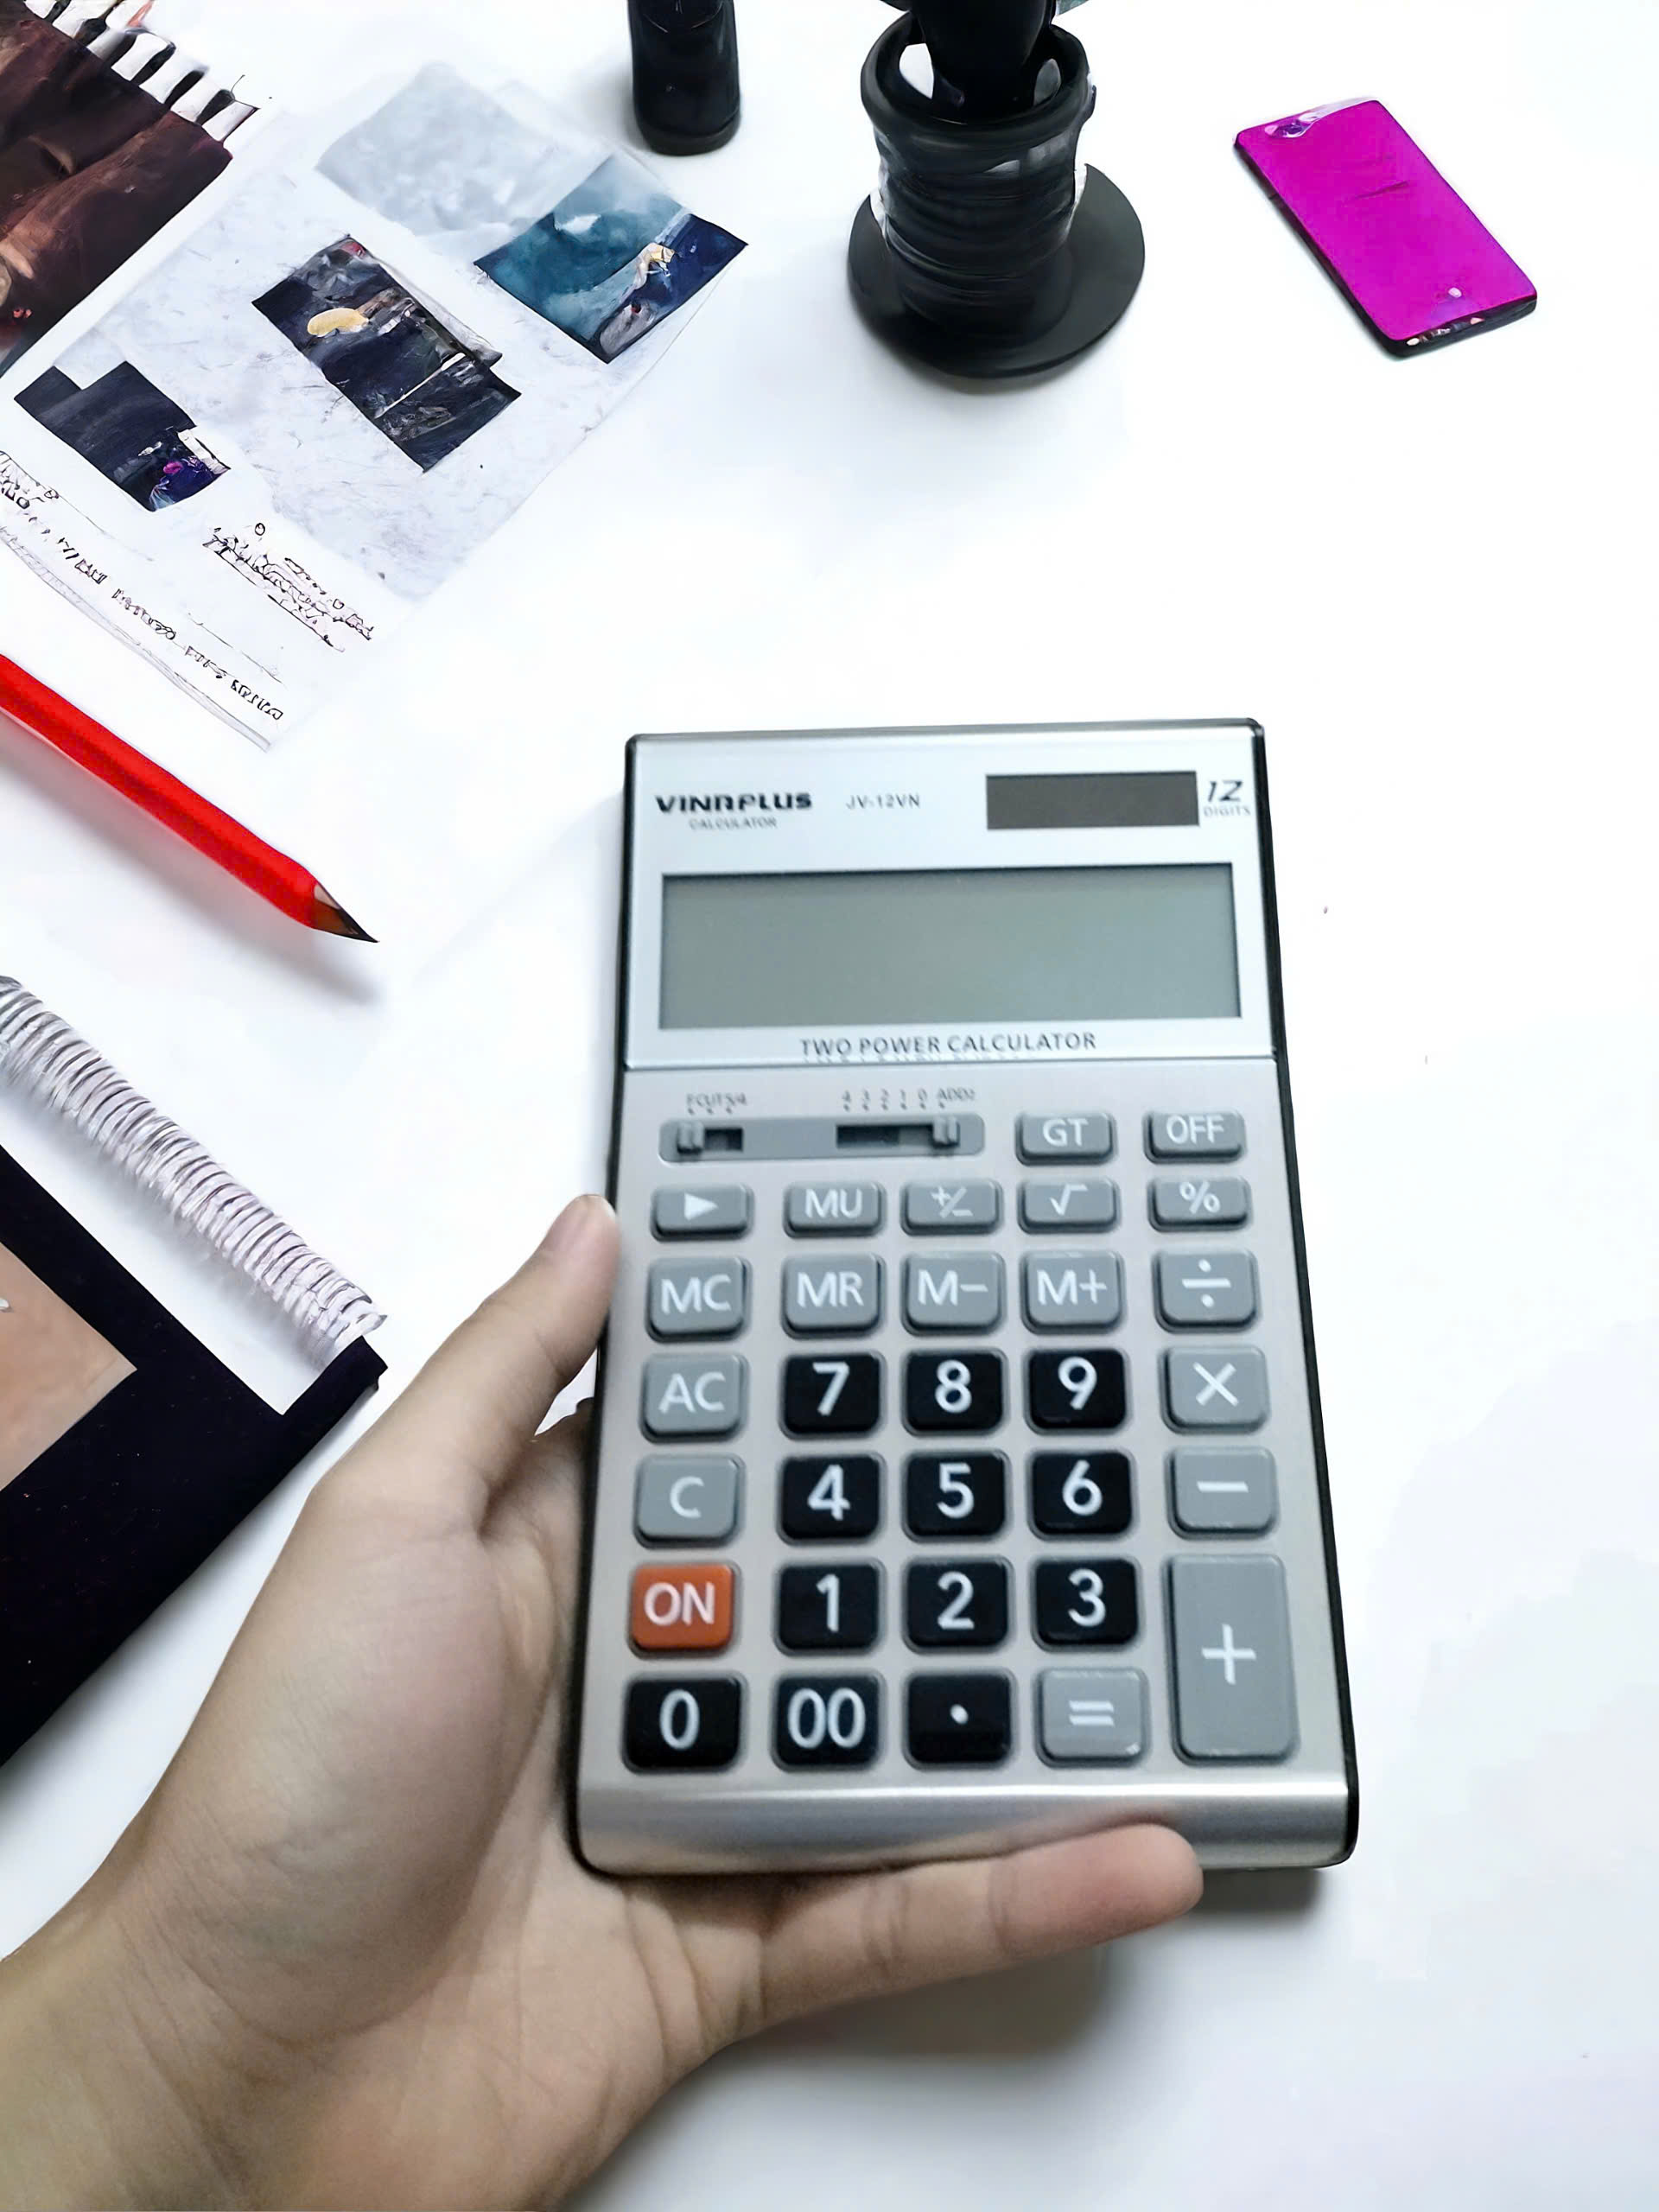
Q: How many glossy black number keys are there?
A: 11